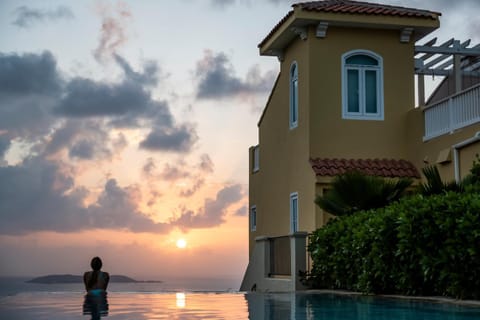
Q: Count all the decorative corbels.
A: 4